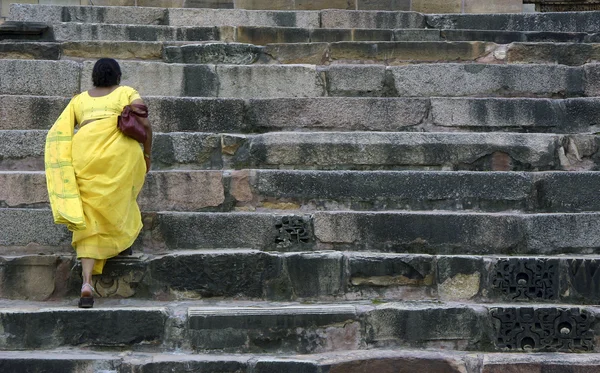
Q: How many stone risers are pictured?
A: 11